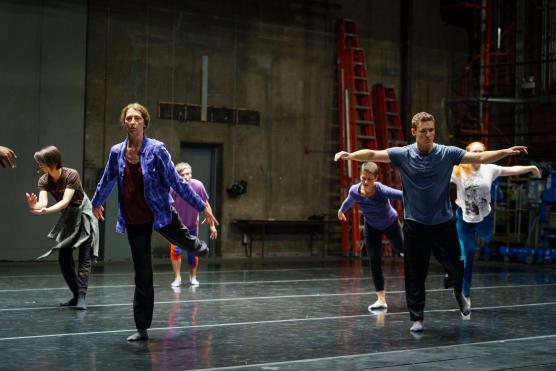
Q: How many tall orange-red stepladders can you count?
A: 3